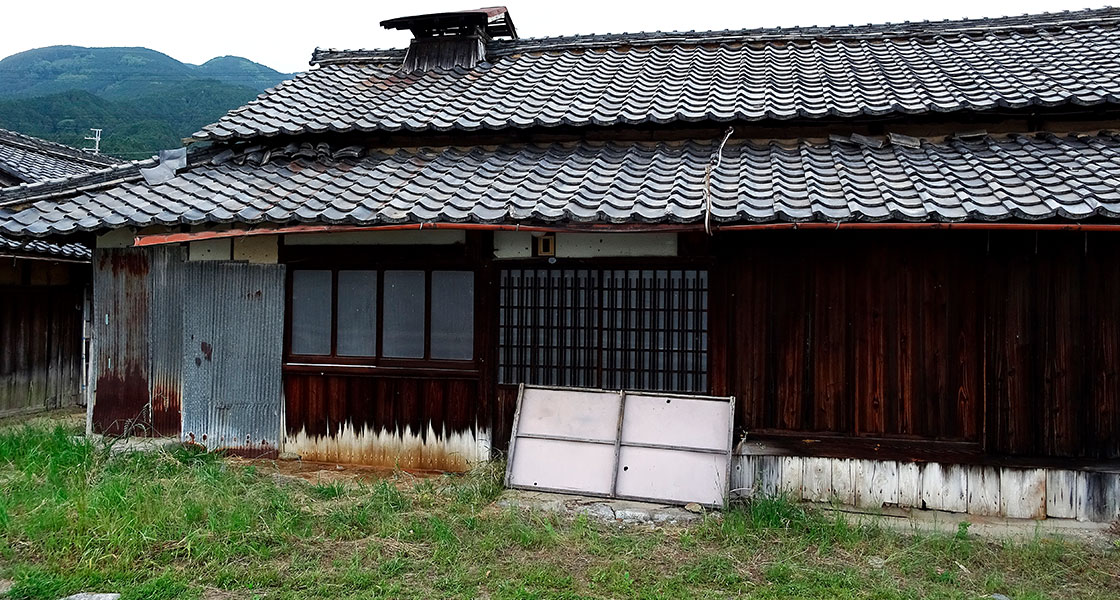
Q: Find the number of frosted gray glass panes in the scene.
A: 4